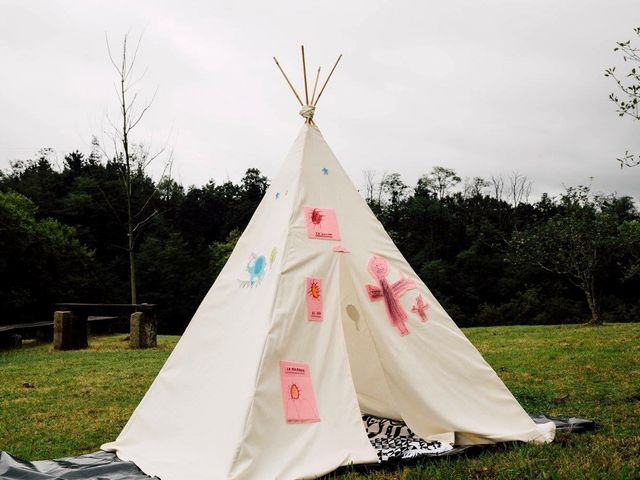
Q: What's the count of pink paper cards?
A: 3